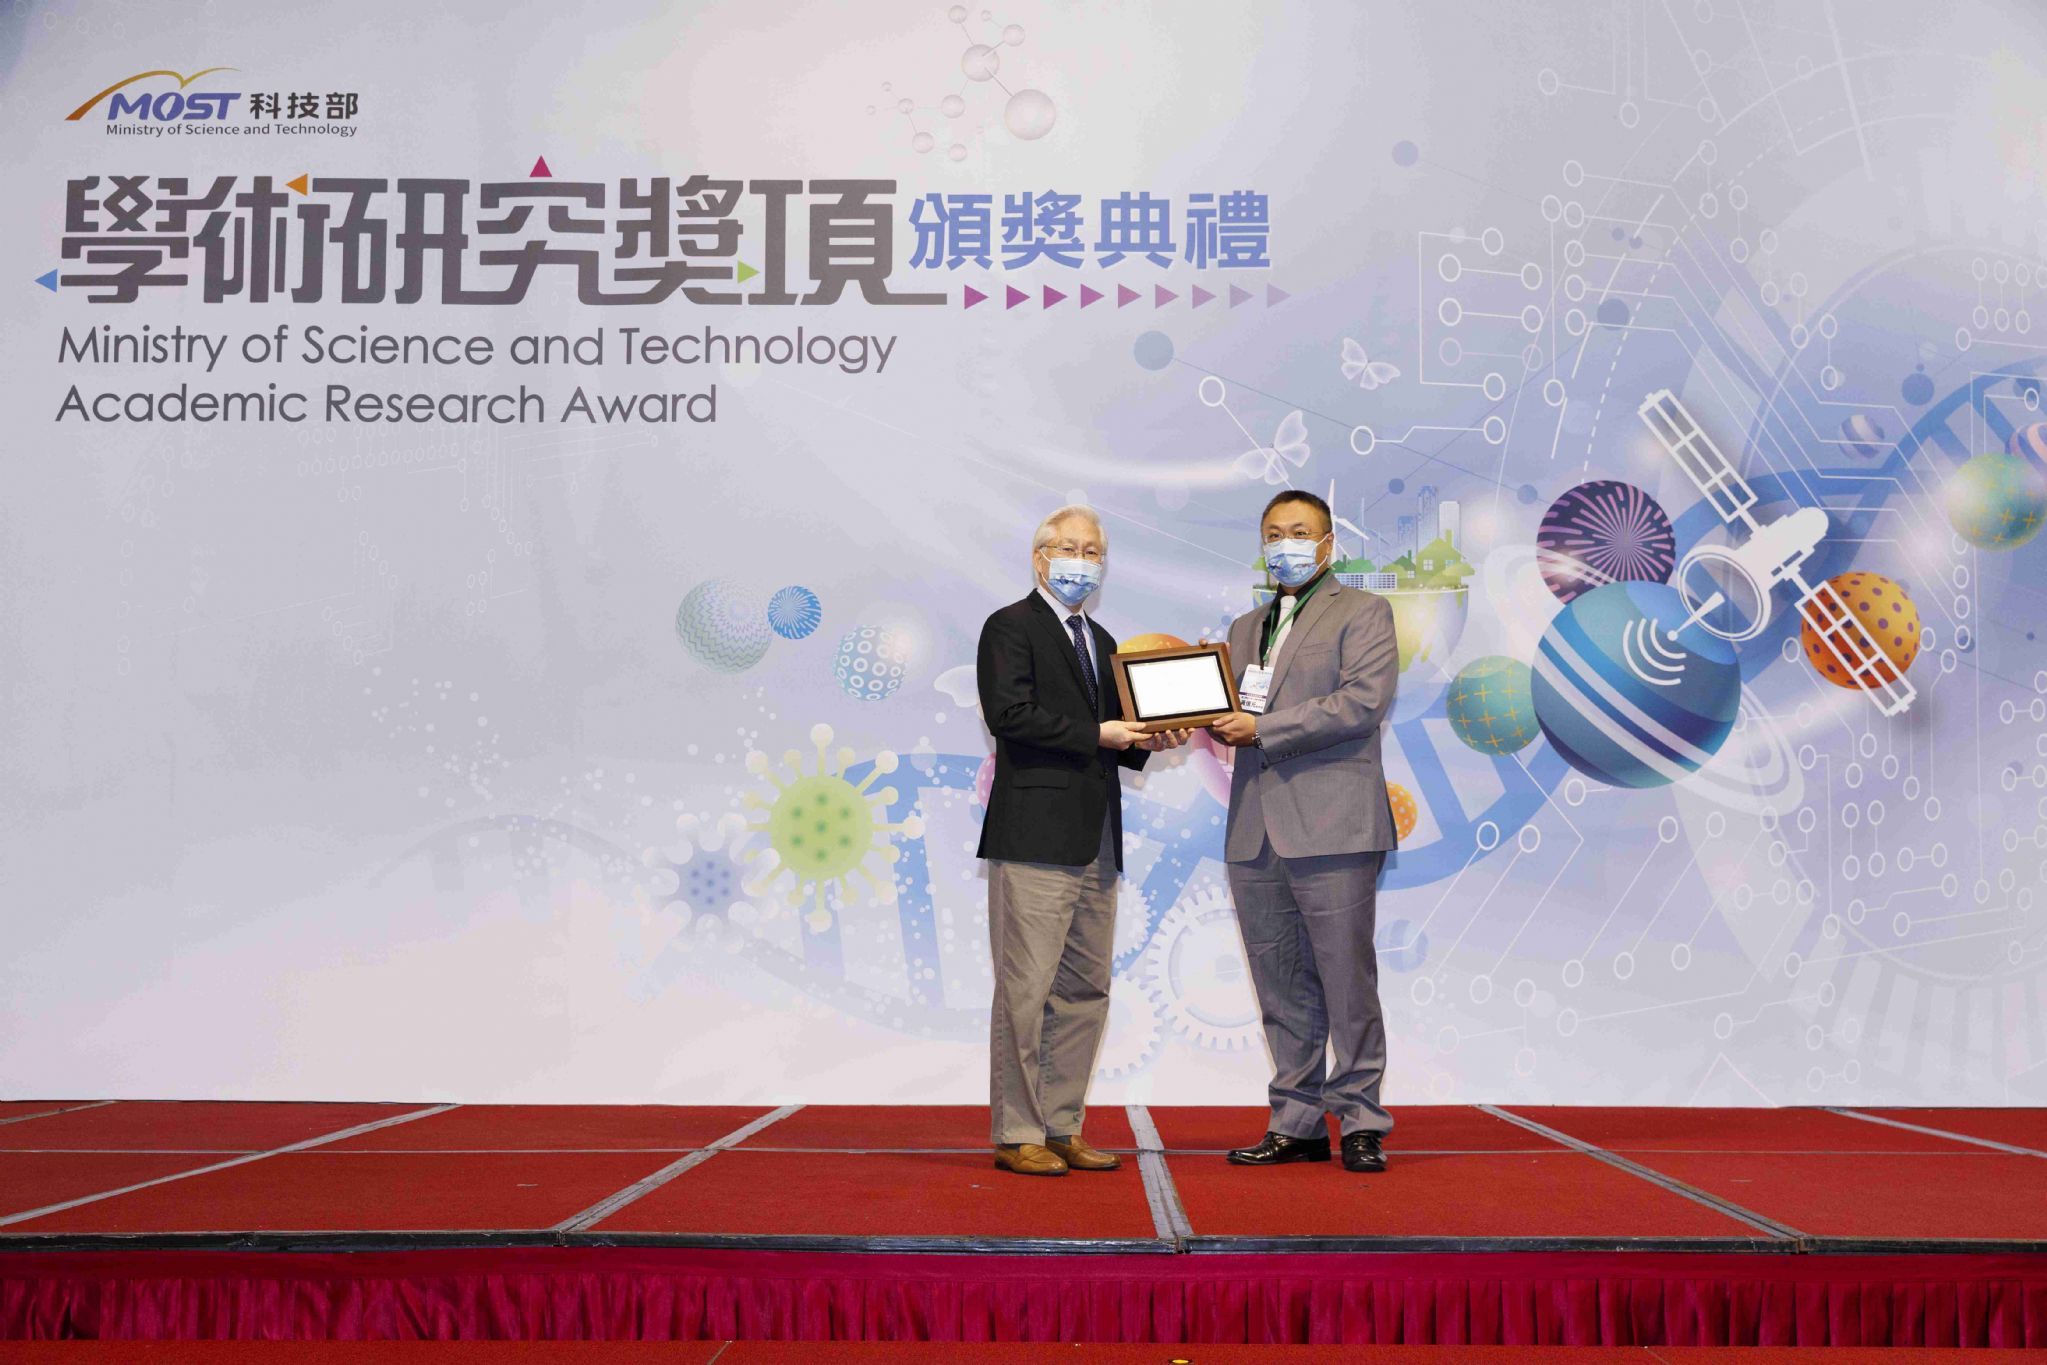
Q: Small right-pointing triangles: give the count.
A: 10